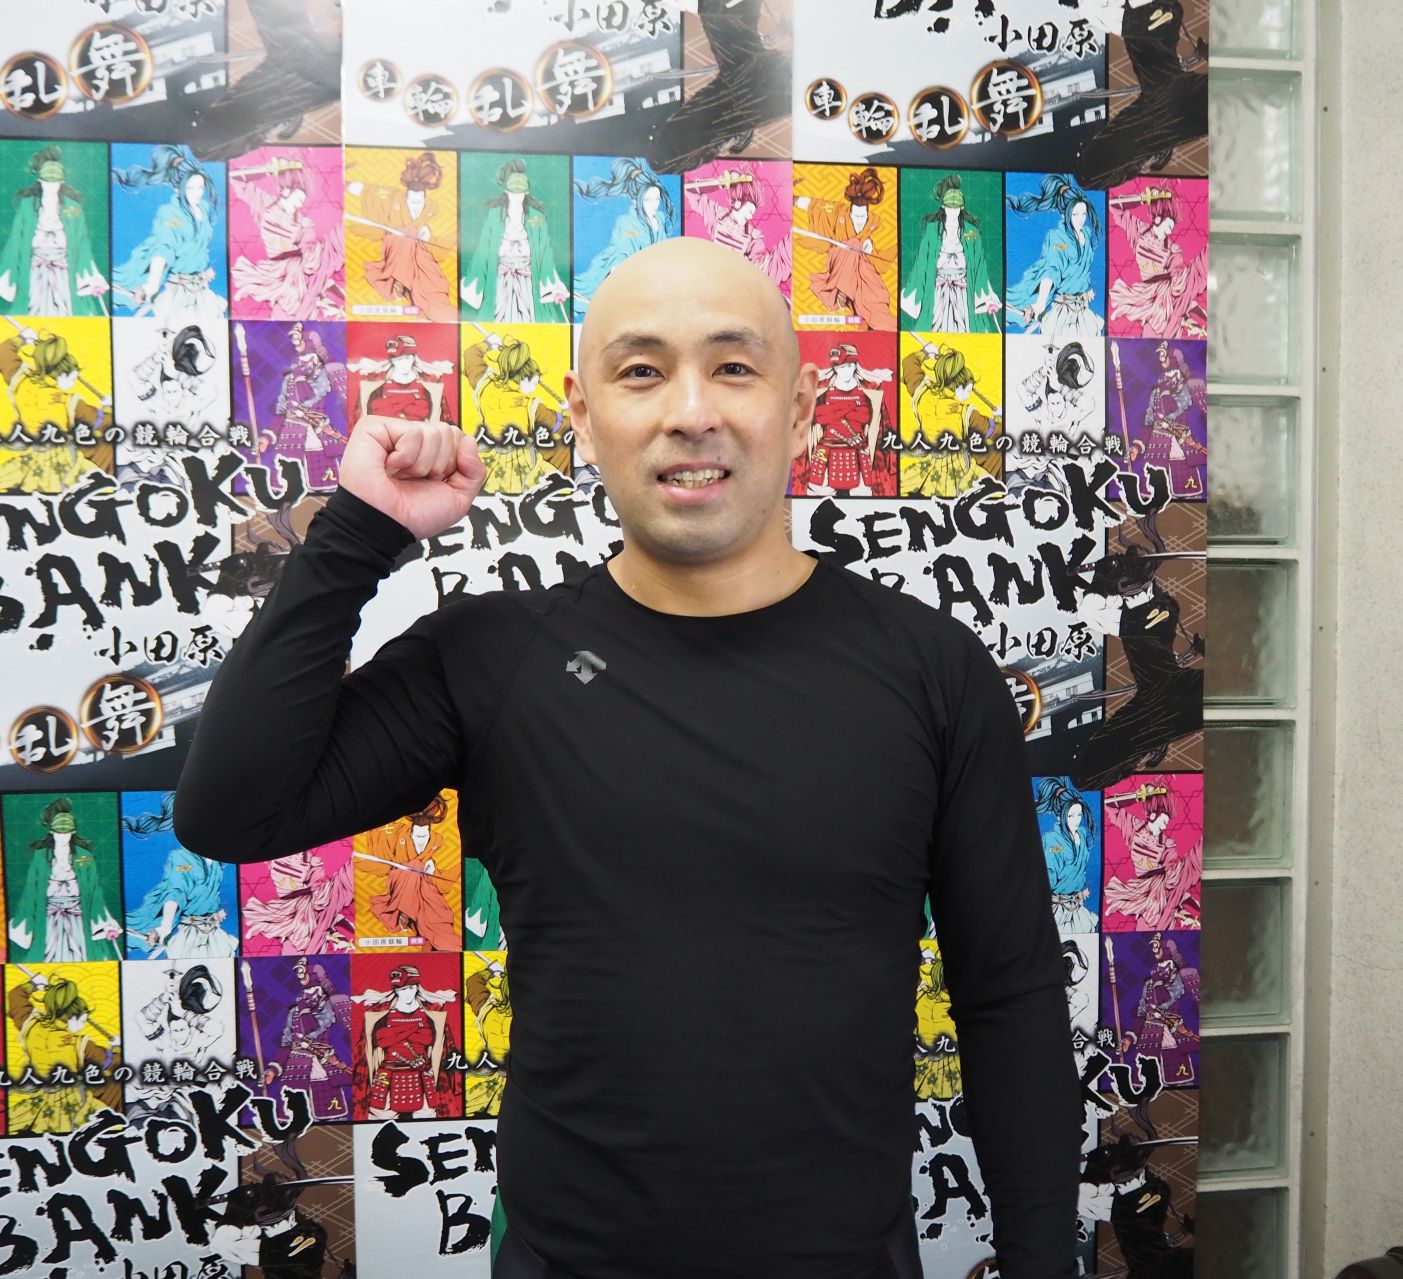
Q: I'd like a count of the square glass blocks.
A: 9